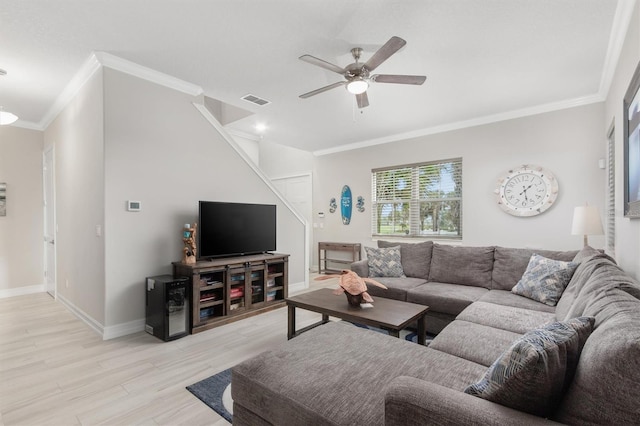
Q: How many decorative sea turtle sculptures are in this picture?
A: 1